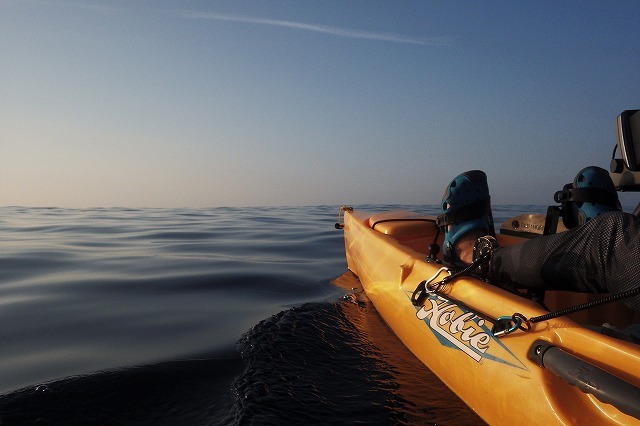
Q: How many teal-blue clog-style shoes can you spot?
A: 2